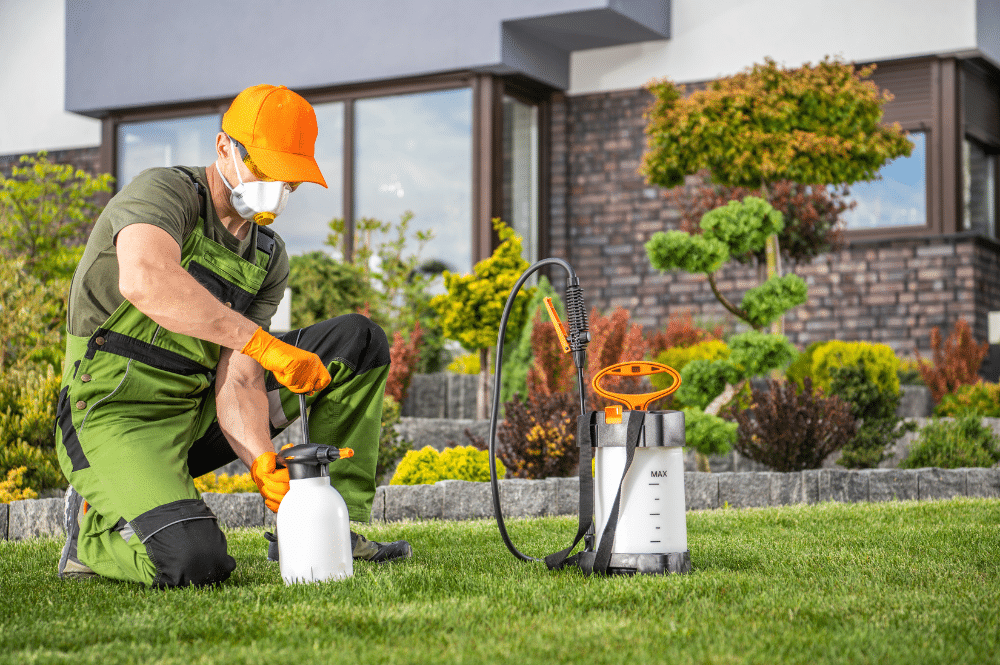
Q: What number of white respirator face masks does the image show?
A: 1